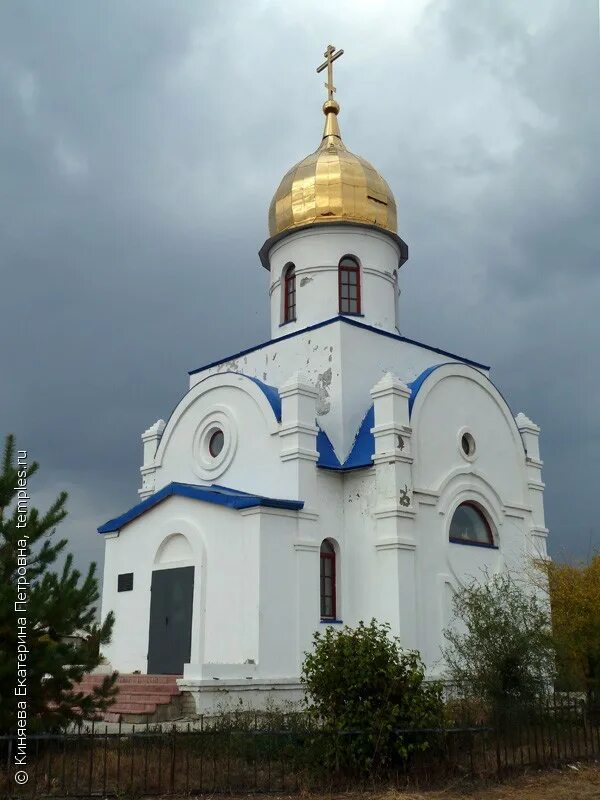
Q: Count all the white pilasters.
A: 4